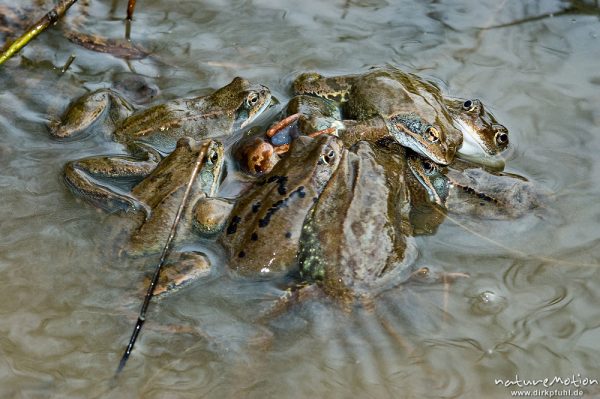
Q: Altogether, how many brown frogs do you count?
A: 7